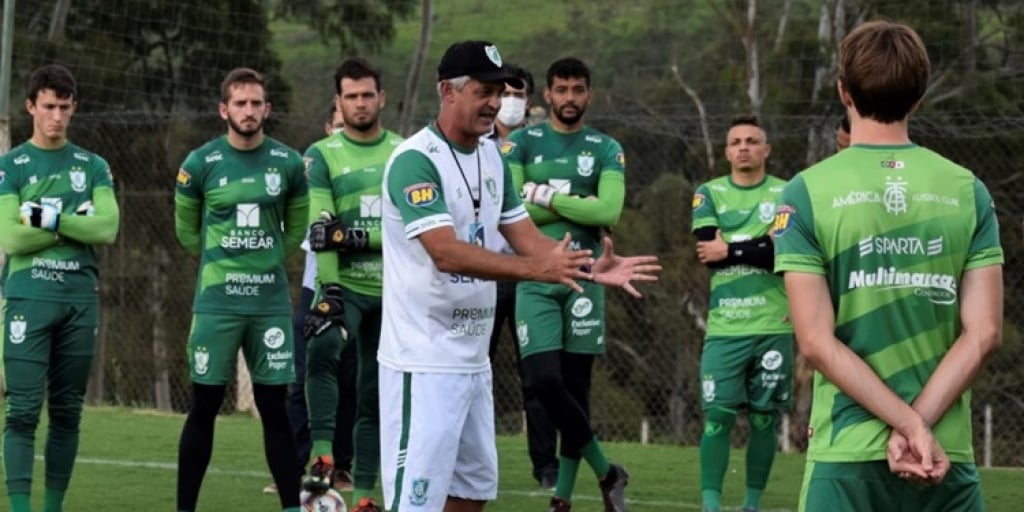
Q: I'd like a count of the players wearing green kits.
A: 6